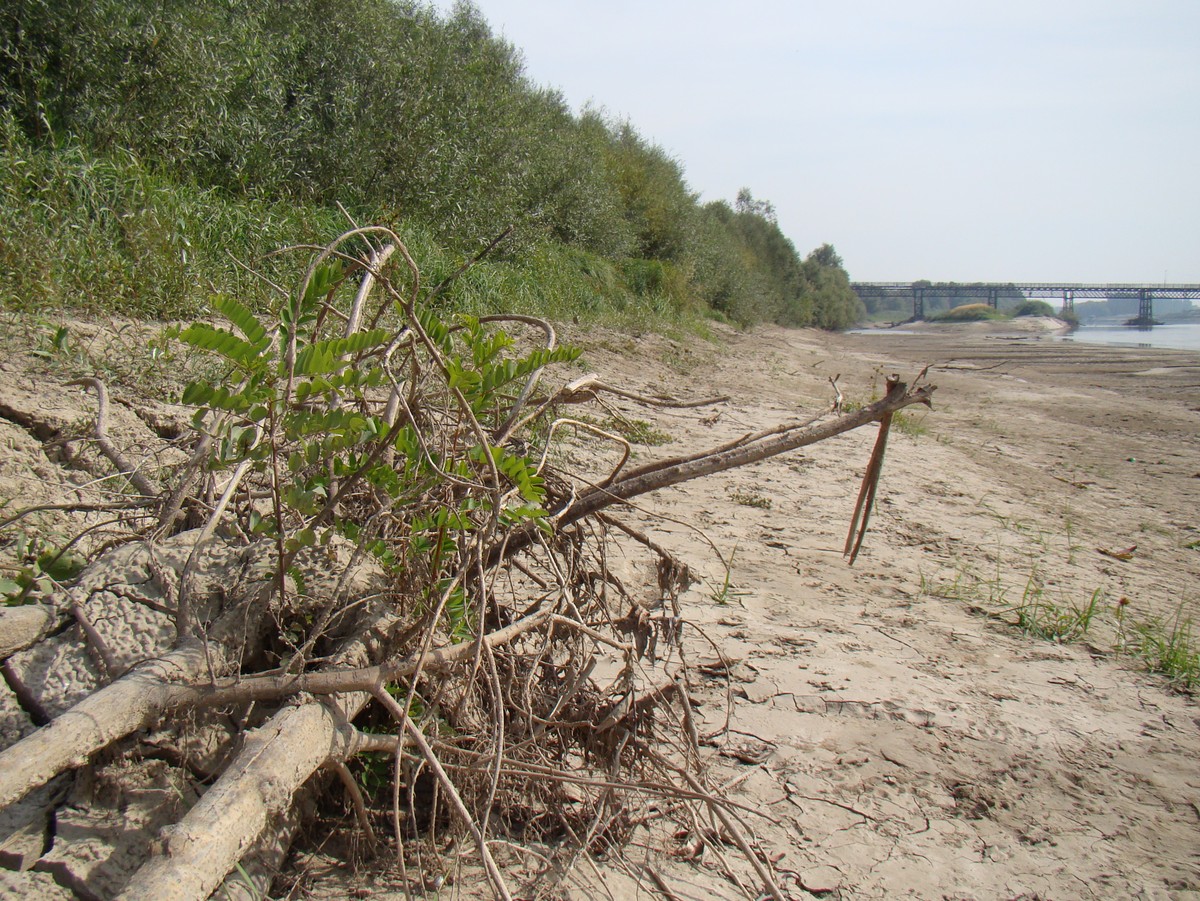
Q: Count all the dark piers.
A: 4